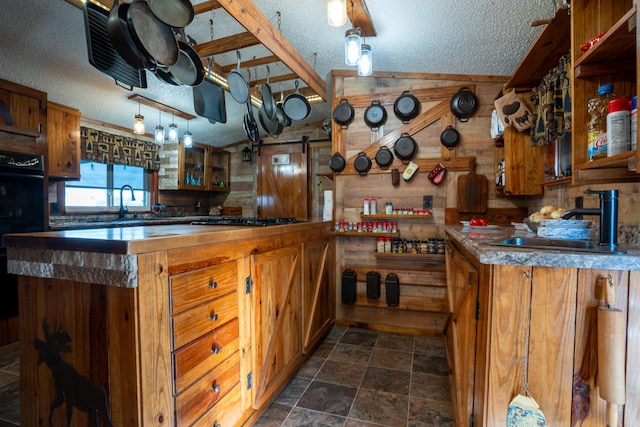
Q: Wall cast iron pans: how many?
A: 9